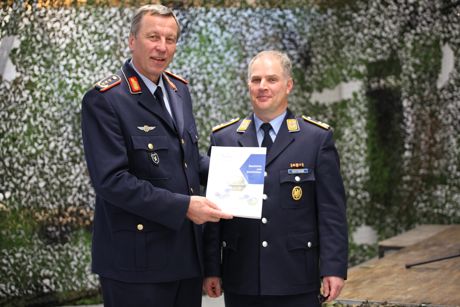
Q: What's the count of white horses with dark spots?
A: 0